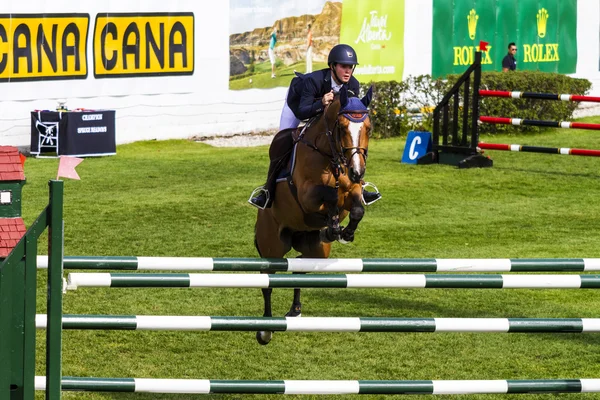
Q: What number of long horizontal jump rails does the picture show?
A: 7